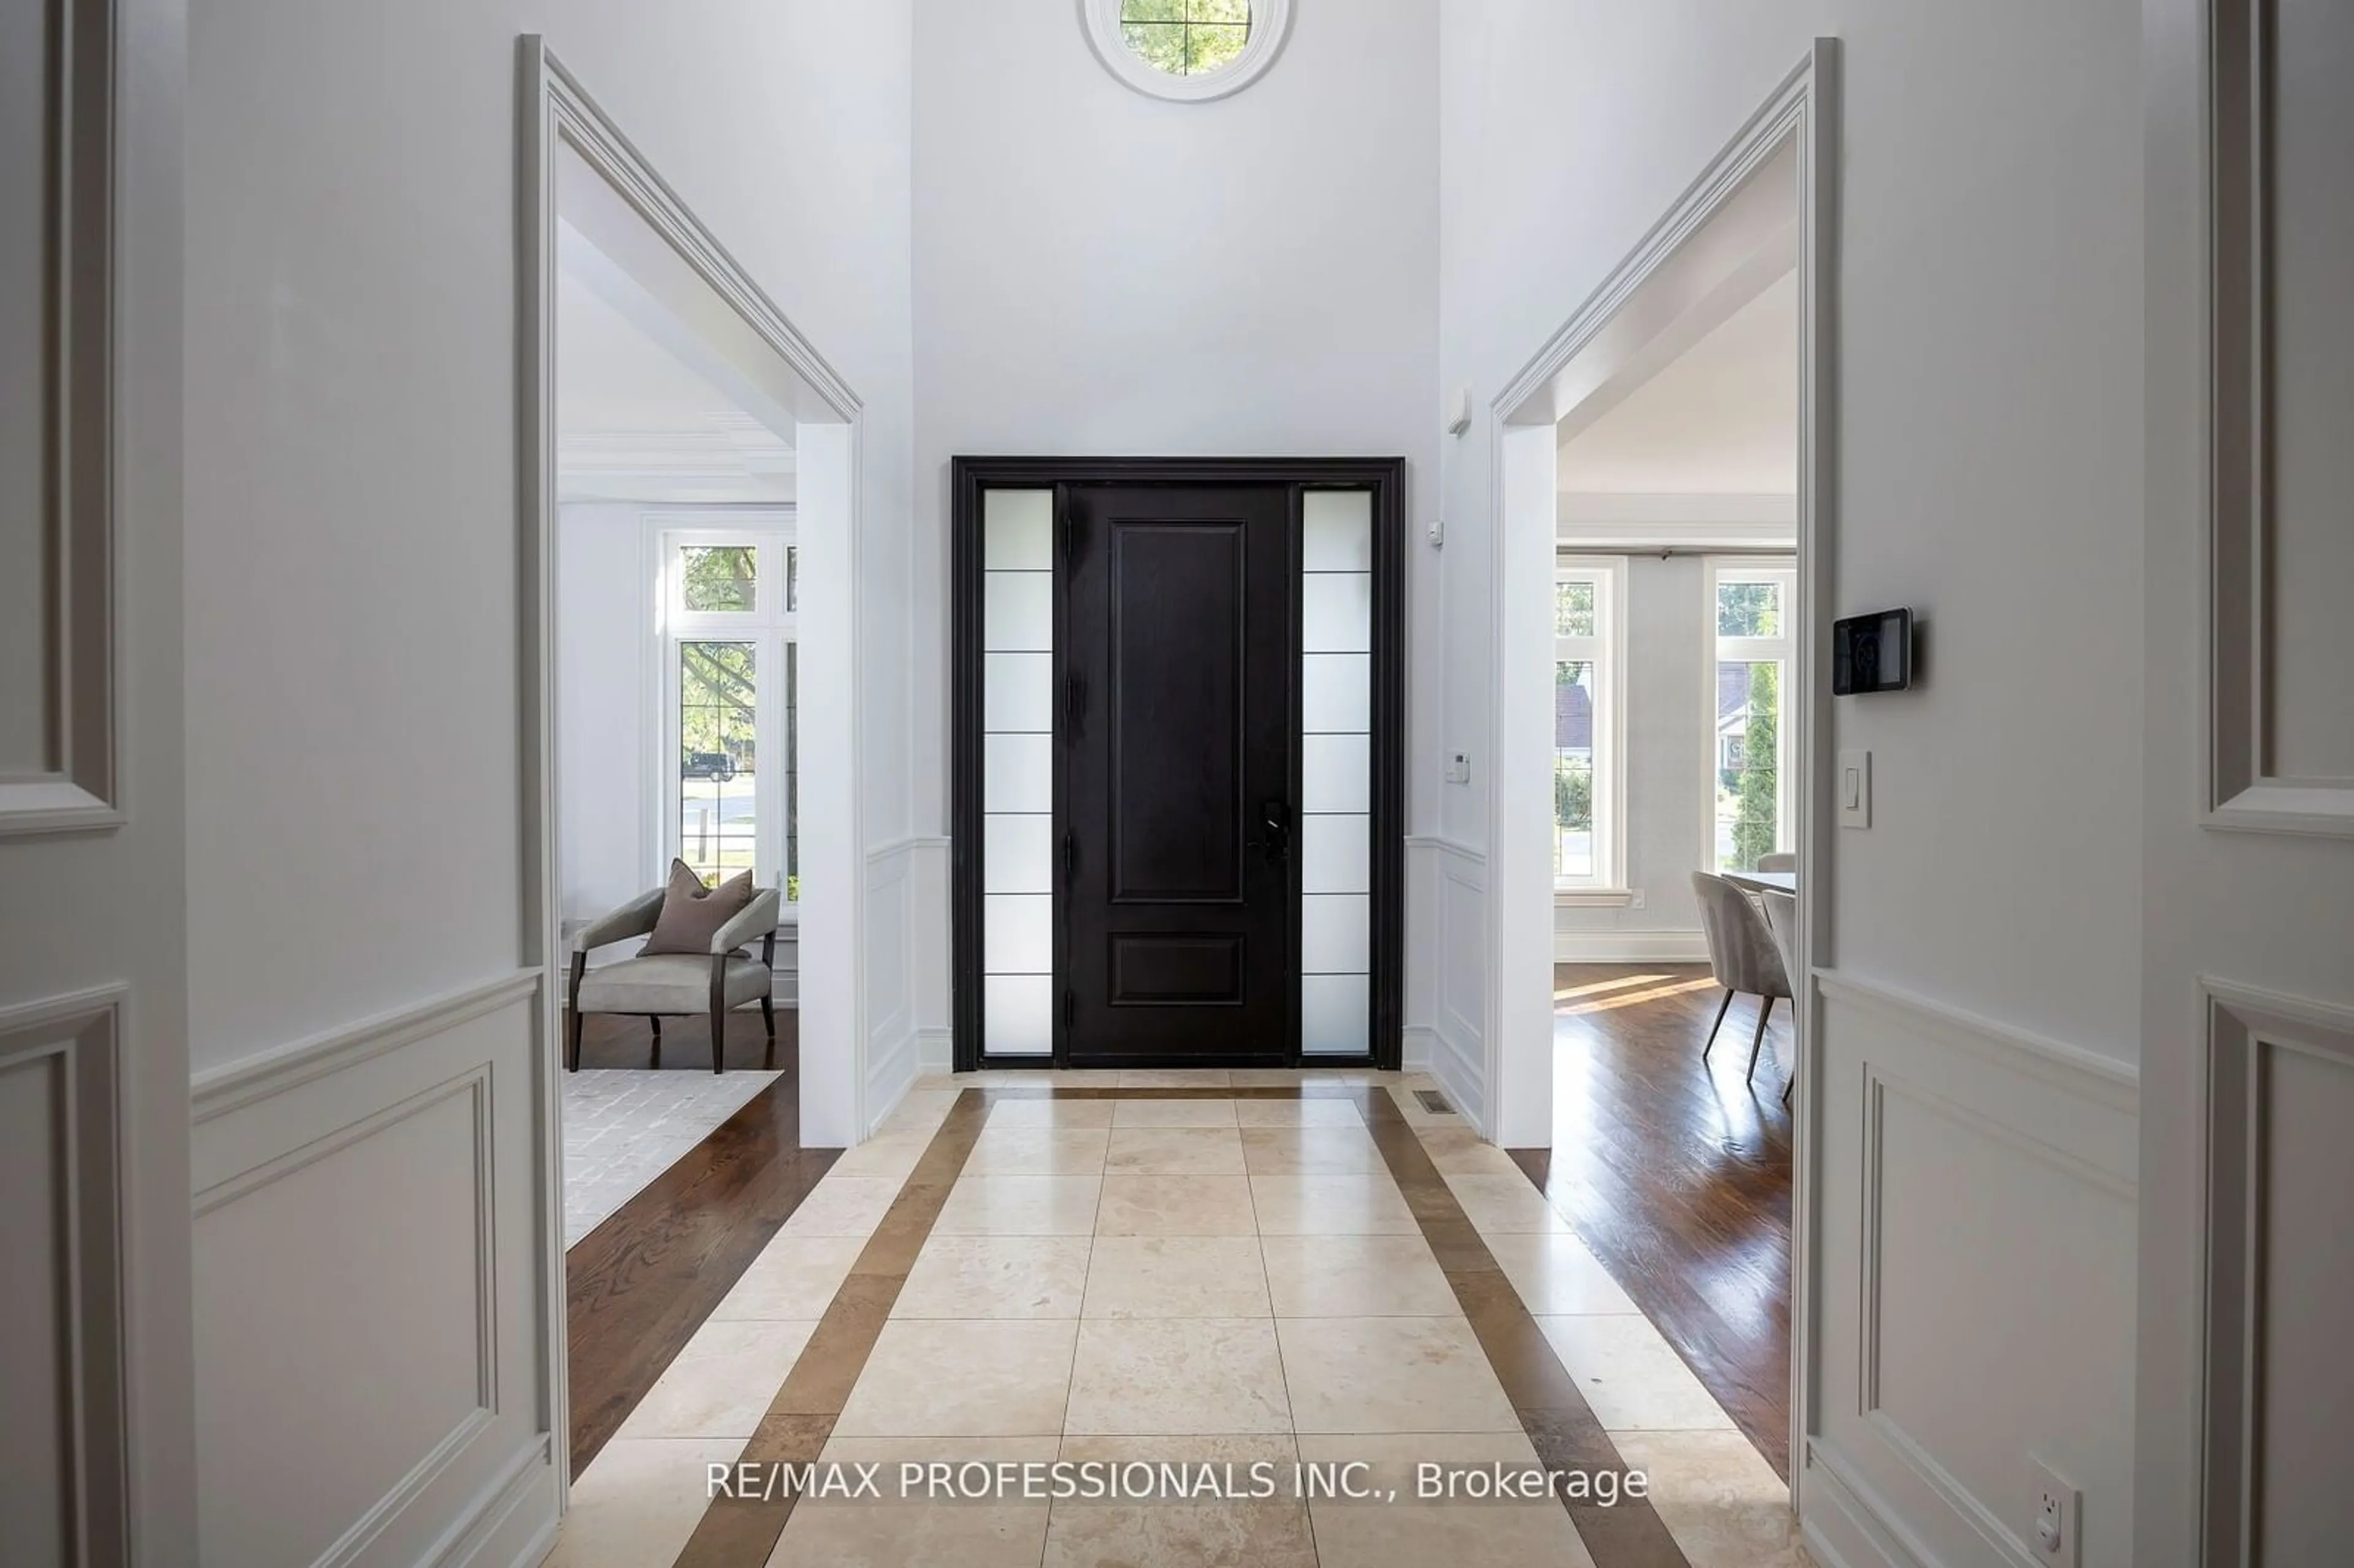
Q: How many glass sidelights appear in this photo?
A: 2